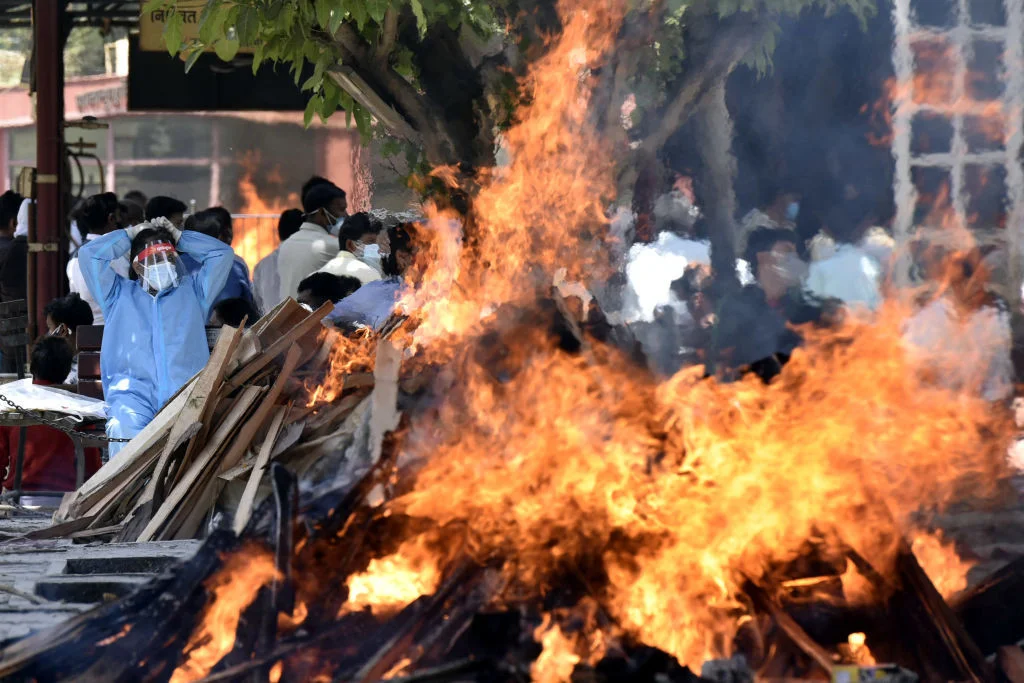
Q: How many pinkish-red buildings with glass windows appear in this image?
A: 1